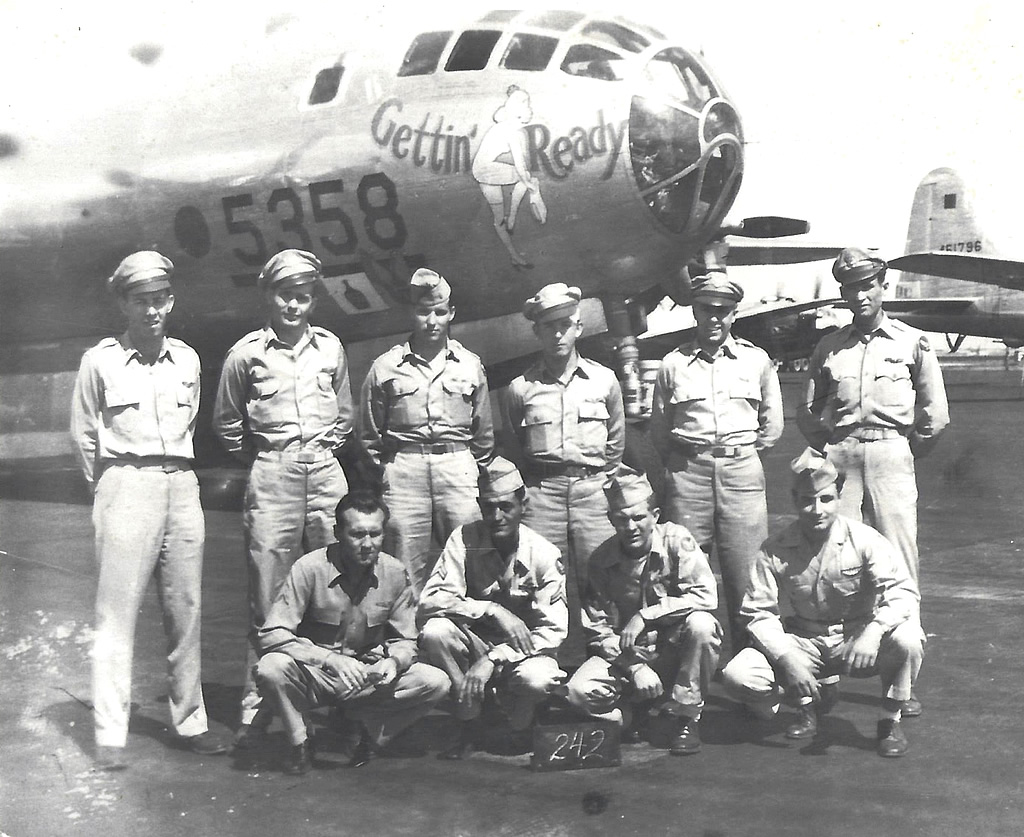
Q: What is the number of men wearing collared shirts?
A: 10